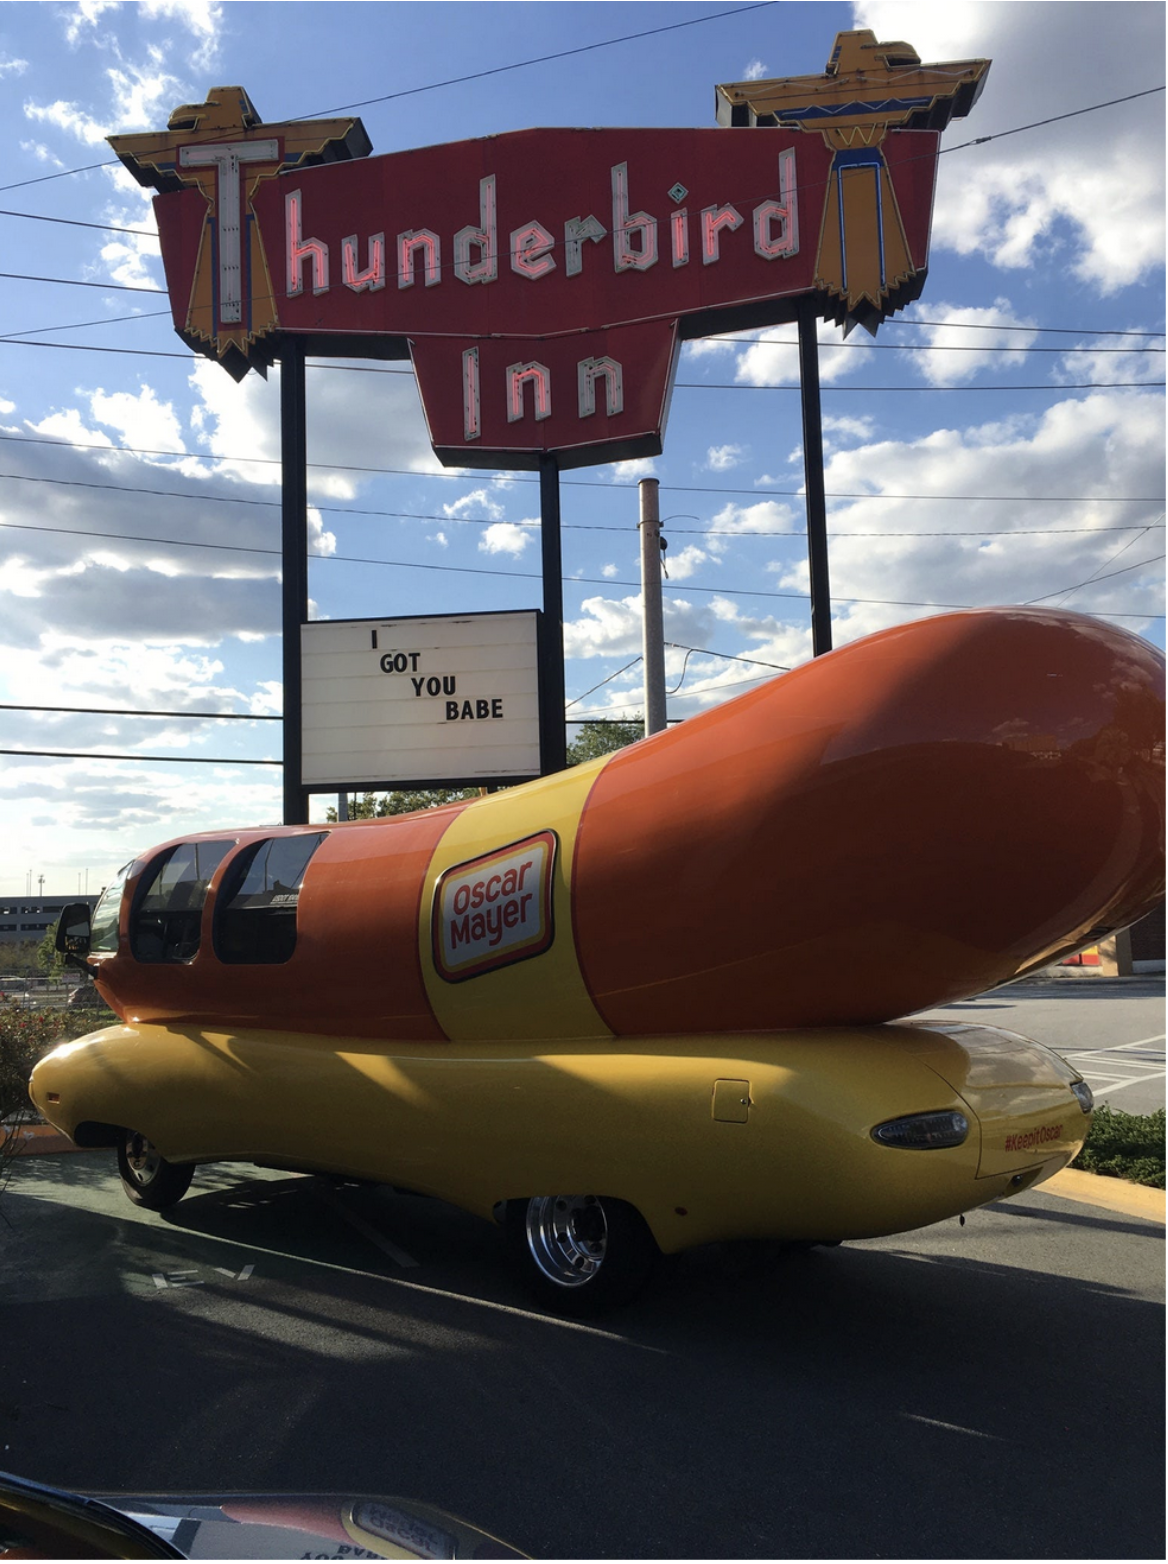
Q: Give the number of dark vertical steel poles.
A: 3